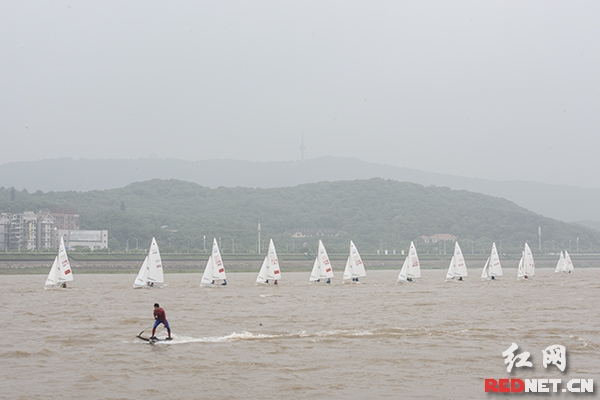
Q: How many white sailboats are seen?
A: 12